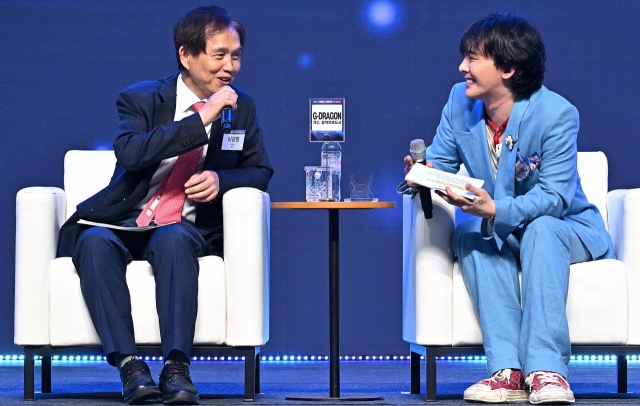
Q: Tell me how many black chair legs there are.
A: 7